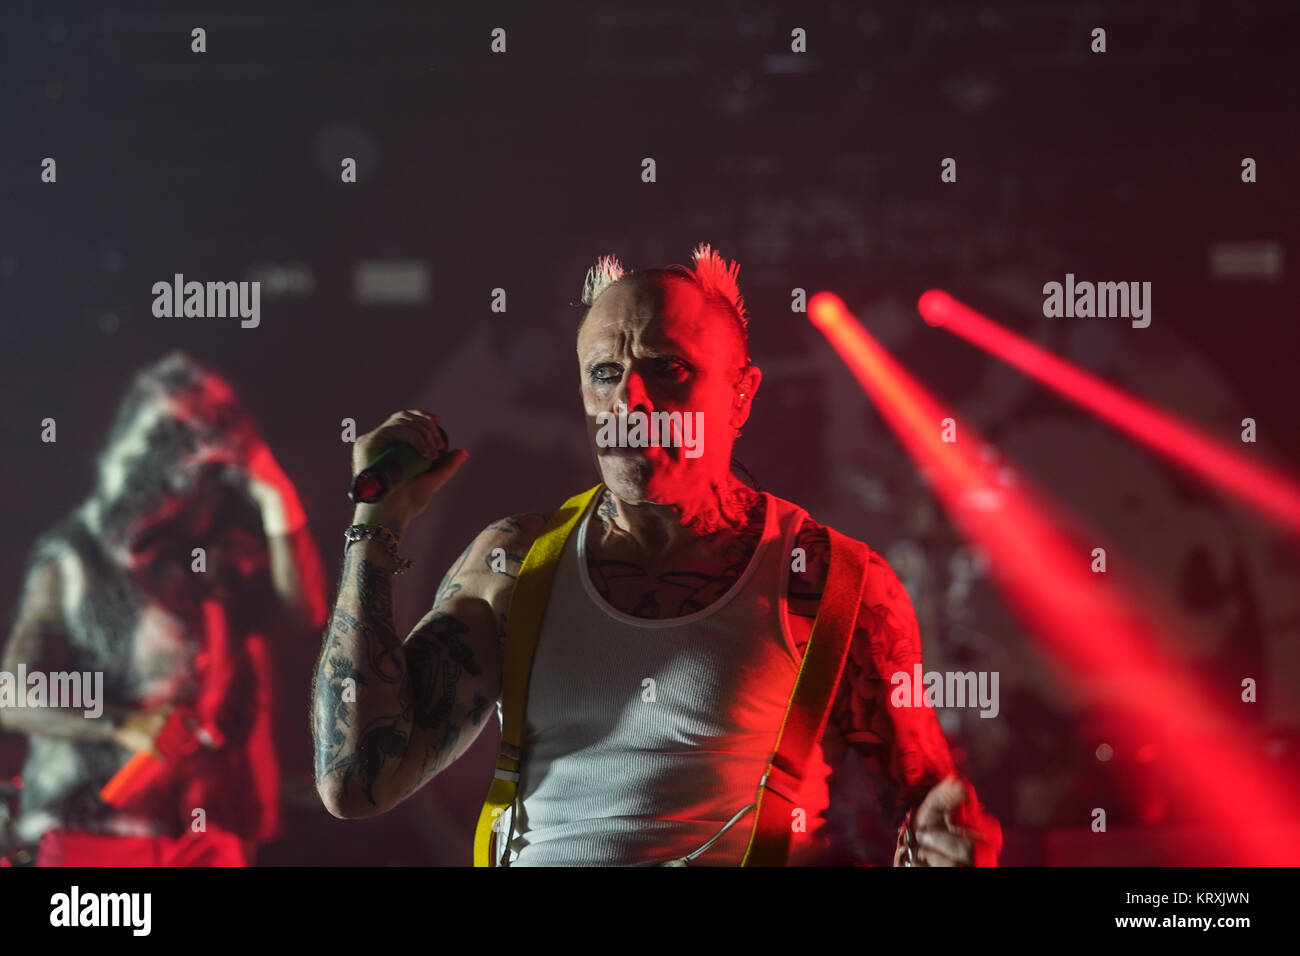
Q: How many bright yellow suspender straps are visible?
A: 2